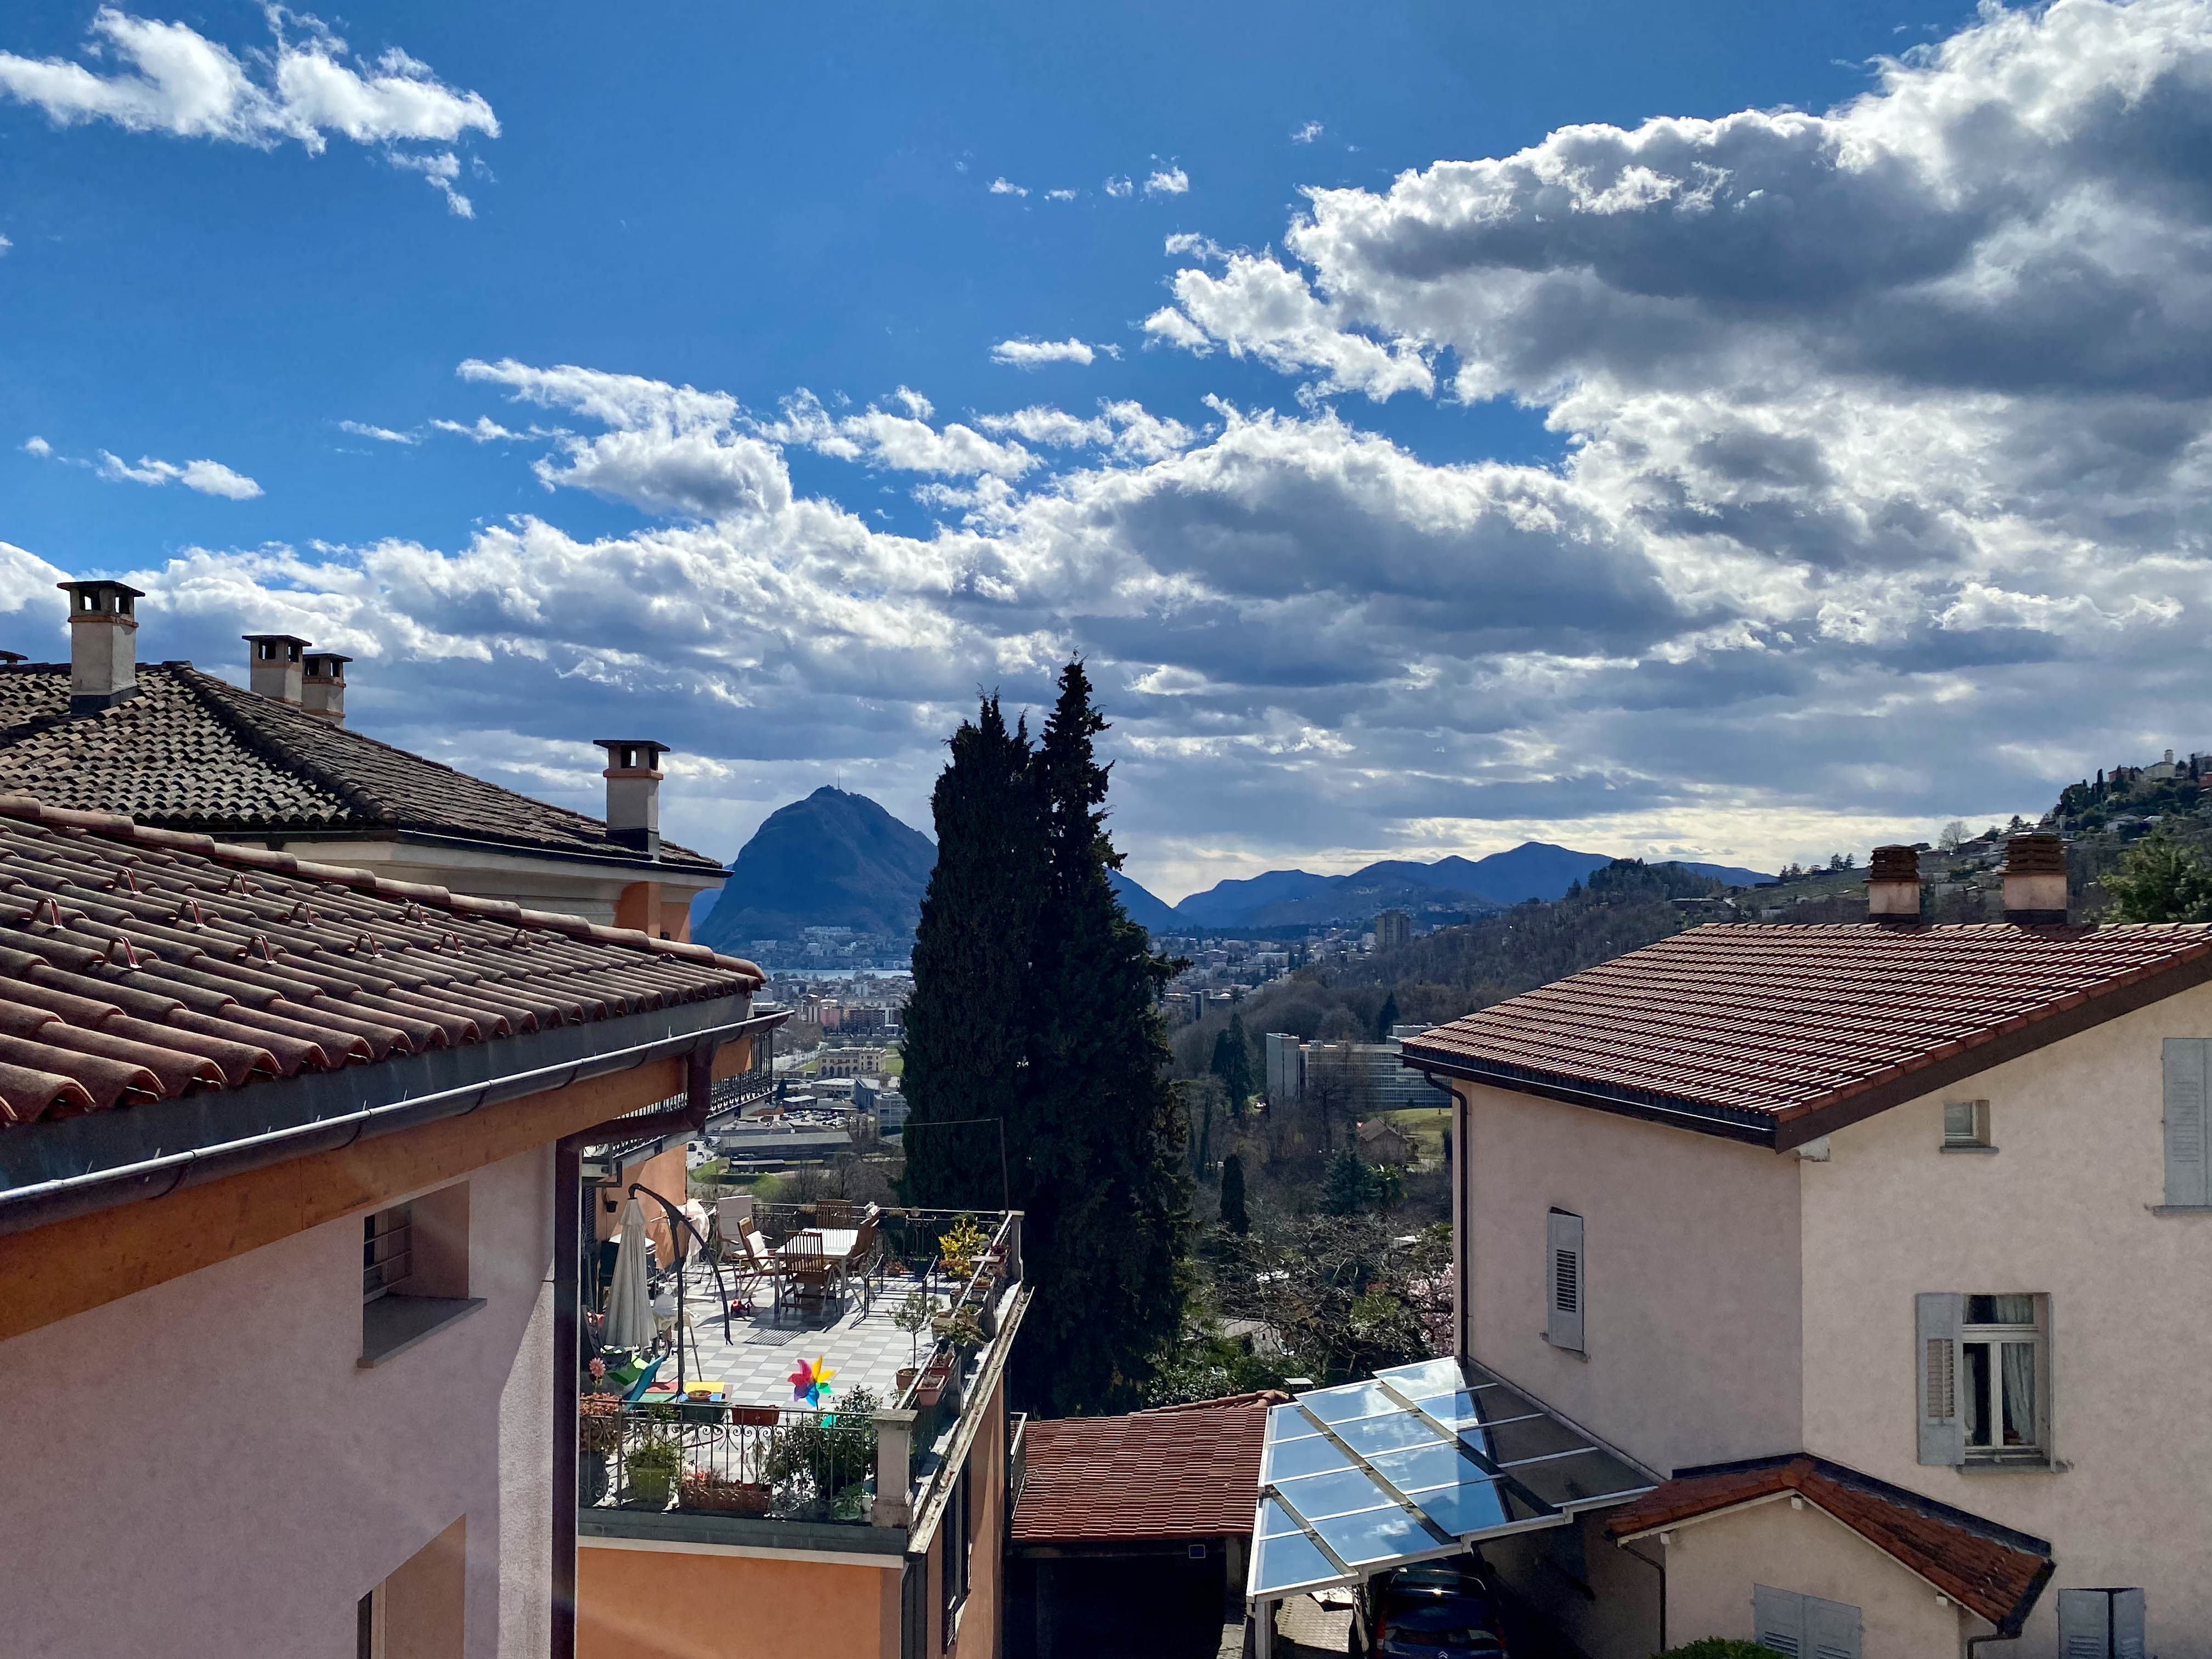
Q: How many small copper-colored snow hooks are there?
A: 11